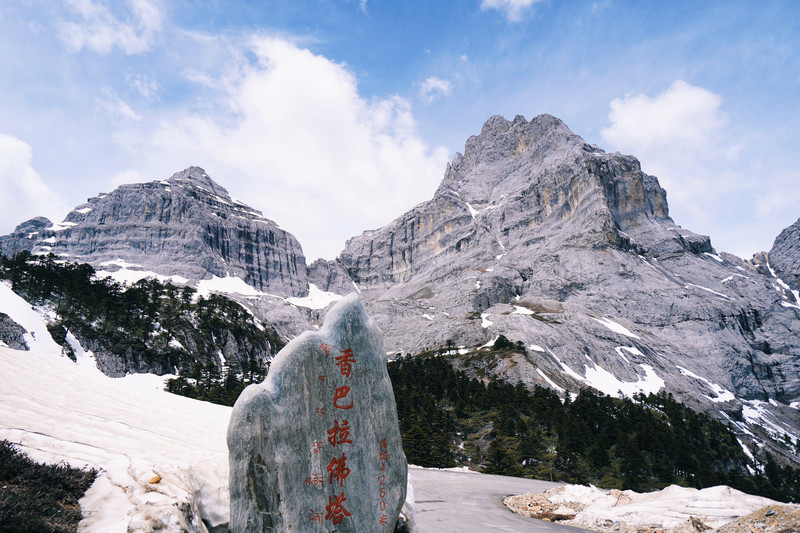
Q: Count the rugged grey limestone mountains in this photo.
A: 2